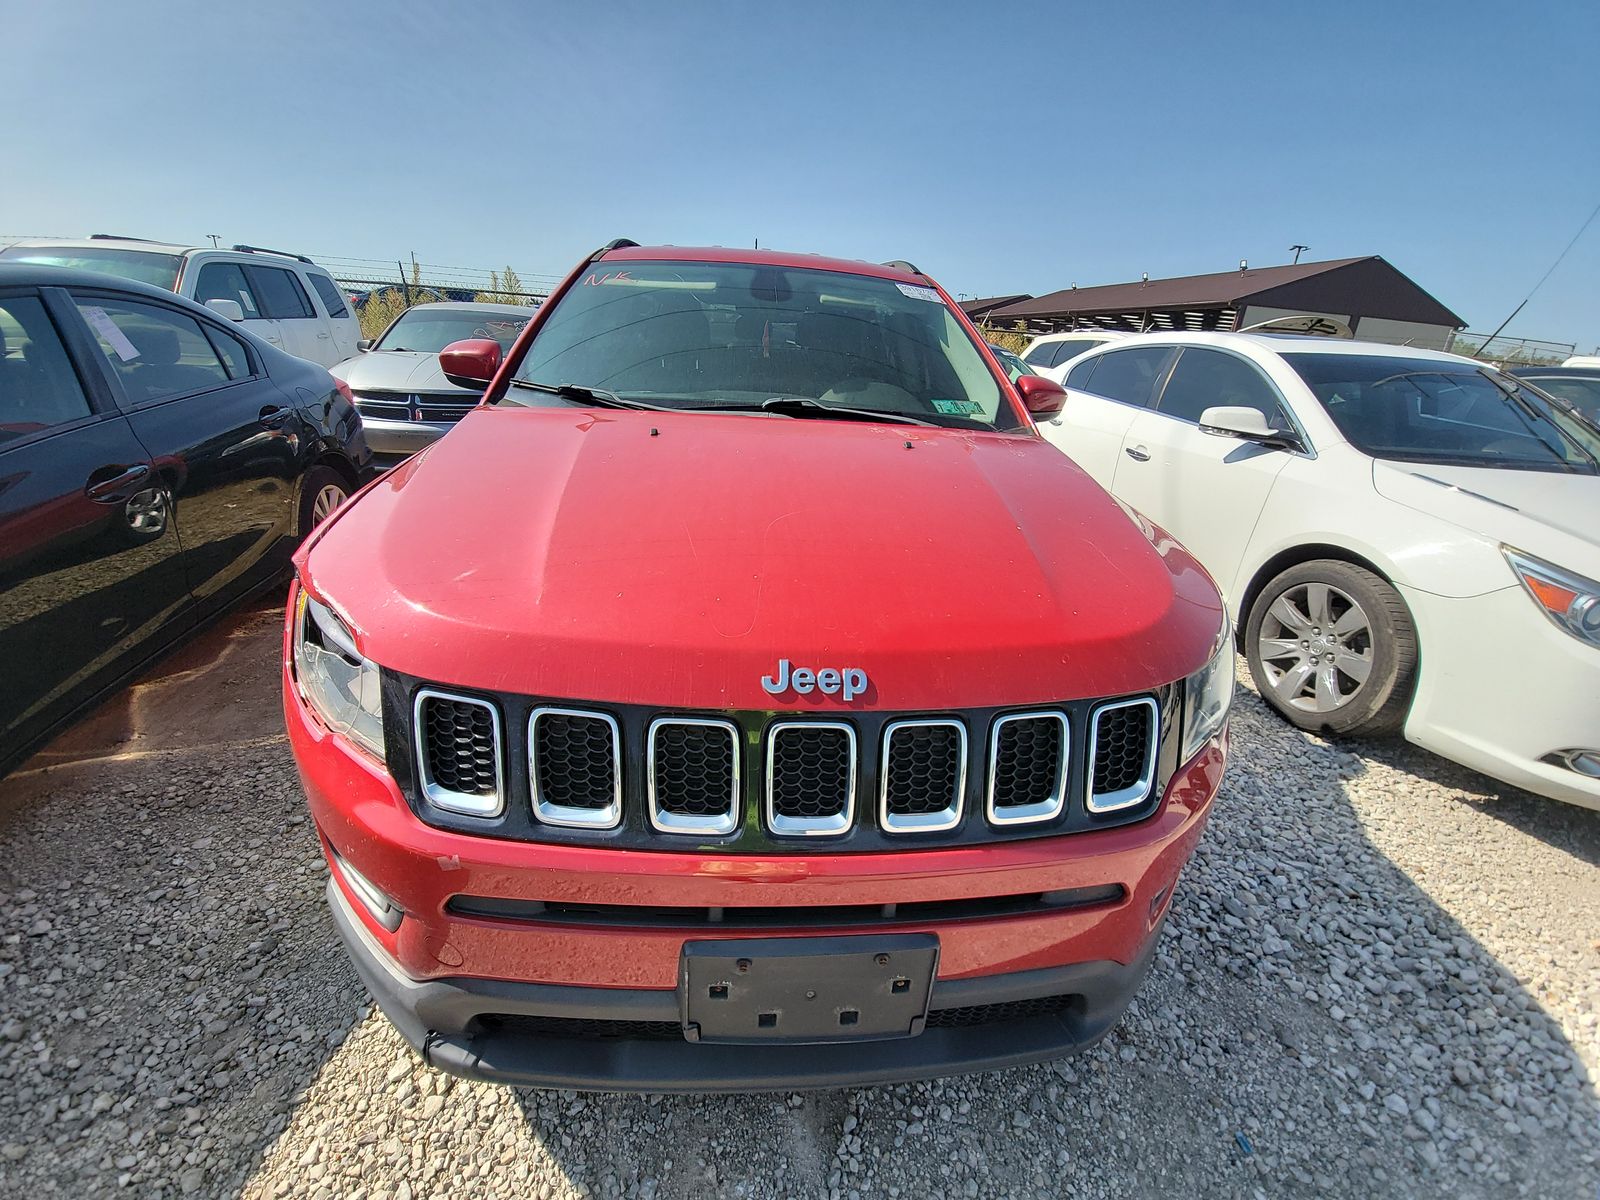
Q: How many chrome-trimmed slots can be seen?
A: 7